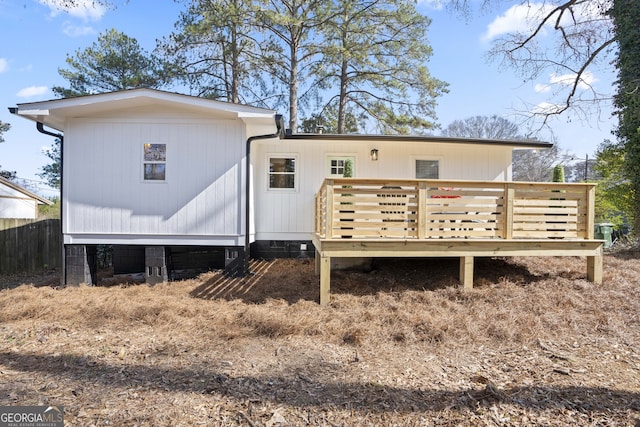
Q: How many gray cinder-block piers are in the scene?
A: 3